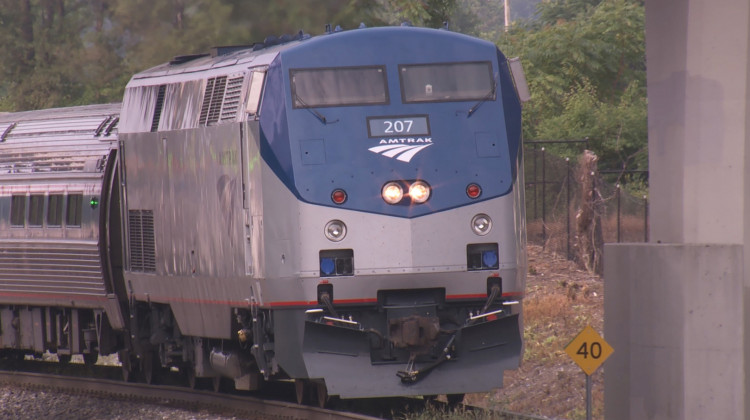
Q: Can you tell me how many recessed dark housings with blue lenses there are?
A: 2